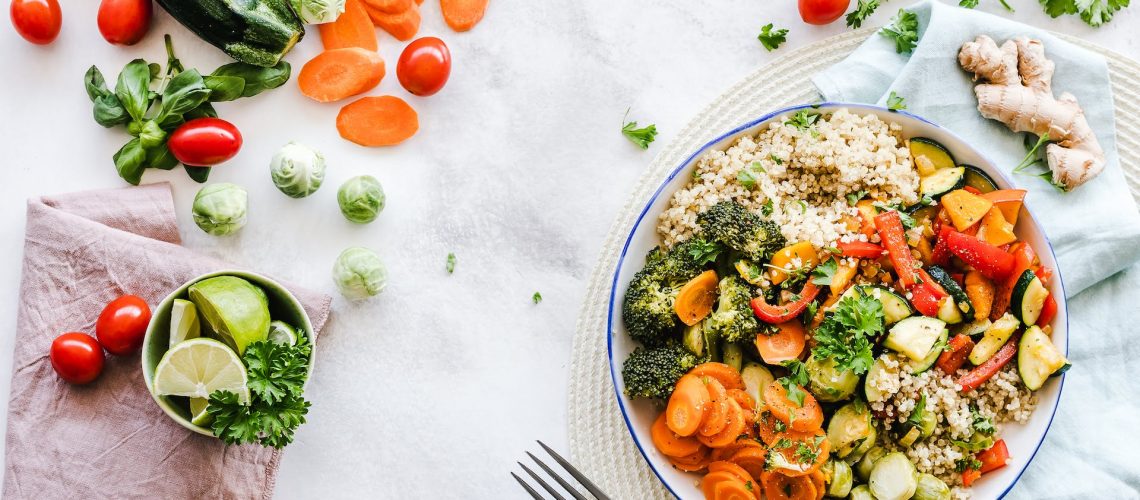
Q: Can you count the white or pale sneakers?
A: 0